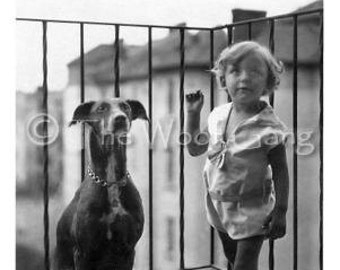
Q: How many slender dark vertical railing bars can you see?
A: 11